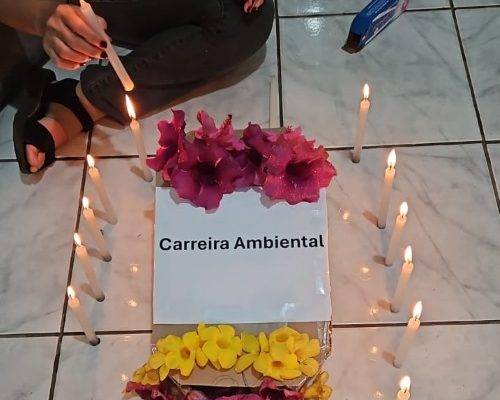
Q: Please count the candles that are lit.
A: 11